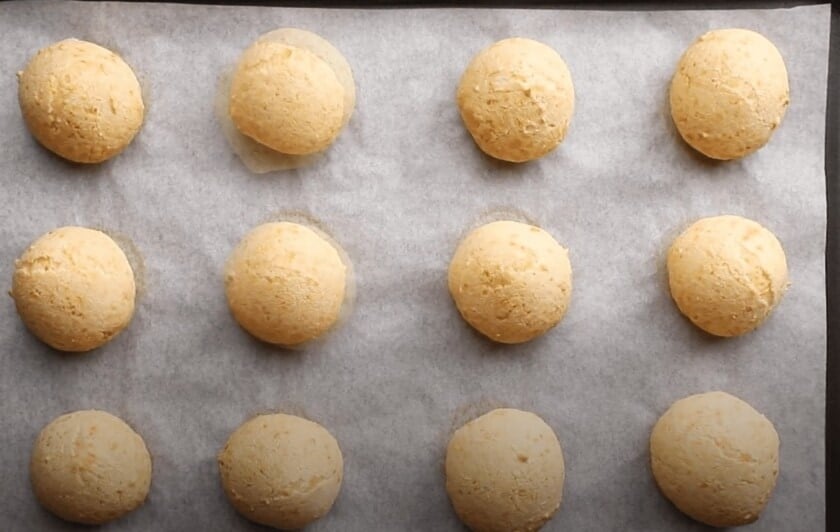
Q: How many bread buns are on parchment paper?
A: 12